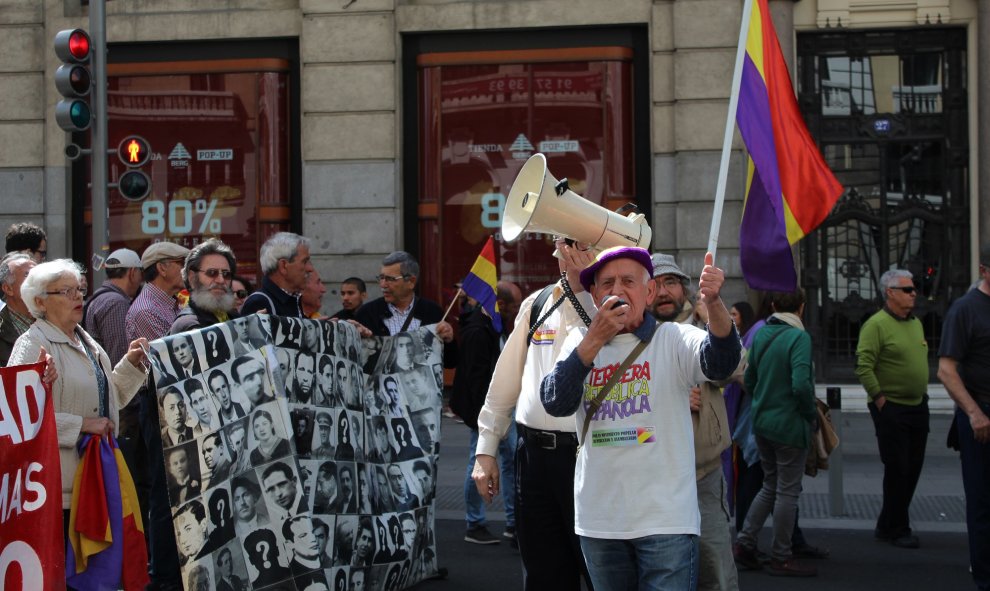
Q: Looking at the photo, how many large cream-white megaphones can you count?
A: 1